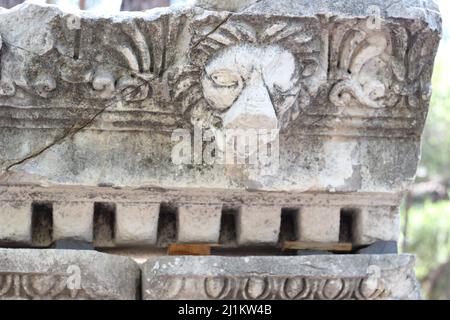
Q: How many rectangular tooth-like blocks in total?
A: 7